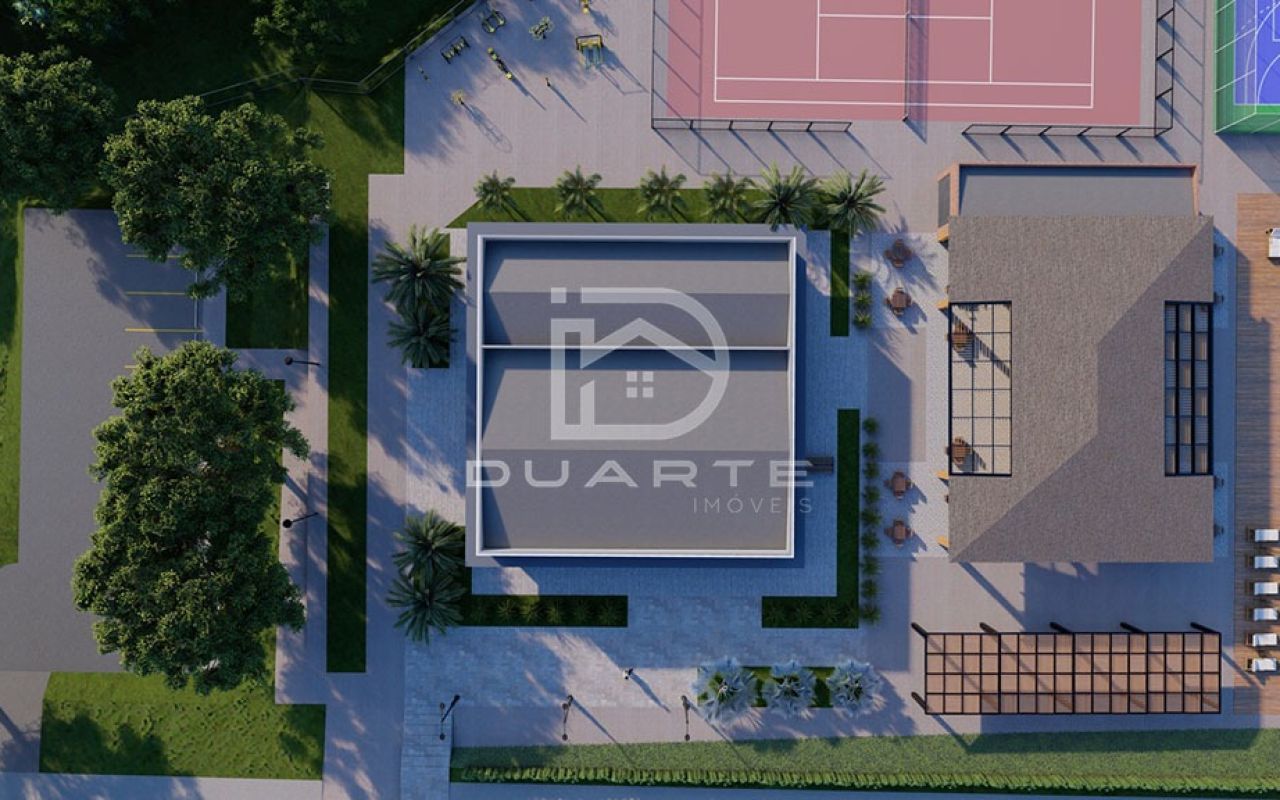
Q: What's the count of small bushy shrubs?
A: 12